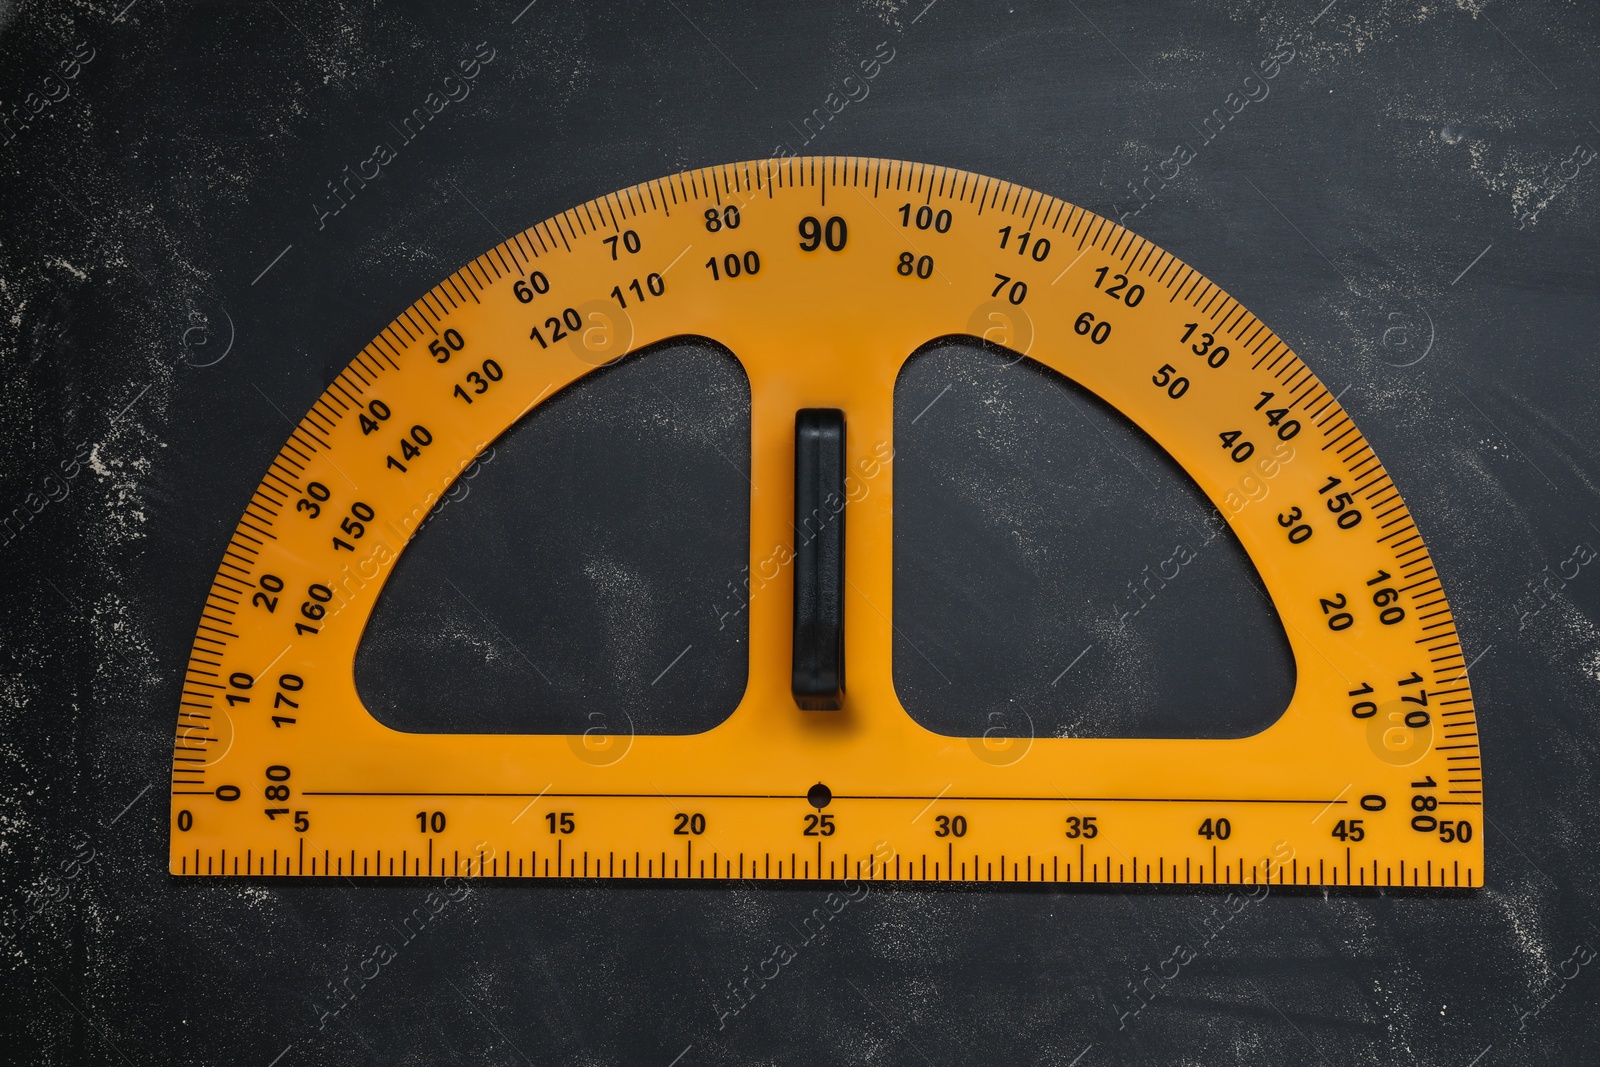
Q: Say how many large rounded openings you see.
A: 2